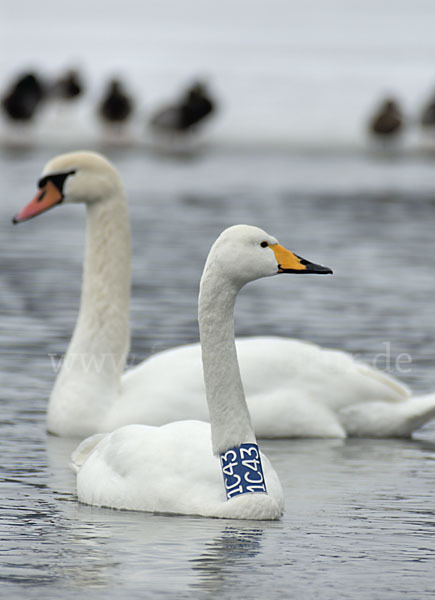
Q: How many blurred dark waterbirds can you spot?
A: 6